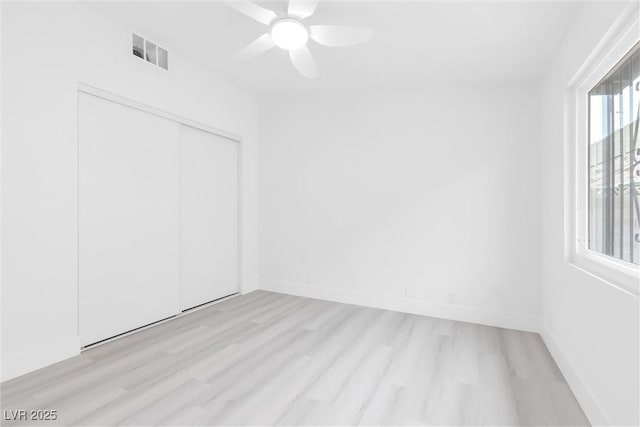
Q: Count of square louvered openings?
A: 3